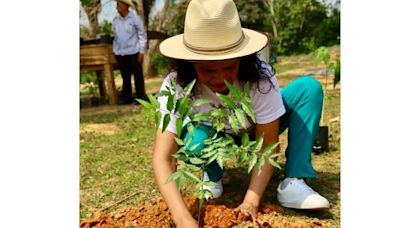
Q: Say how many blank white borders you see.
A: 2